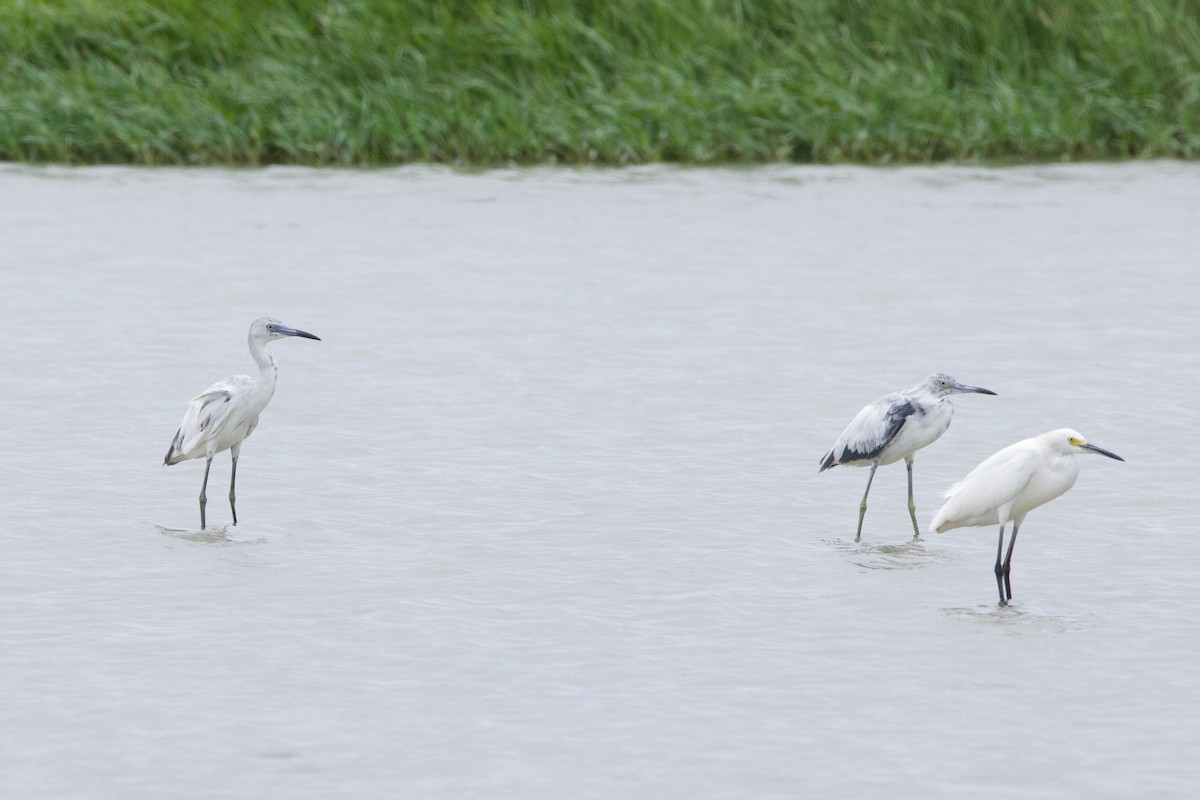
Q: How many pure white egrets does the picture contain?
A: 1